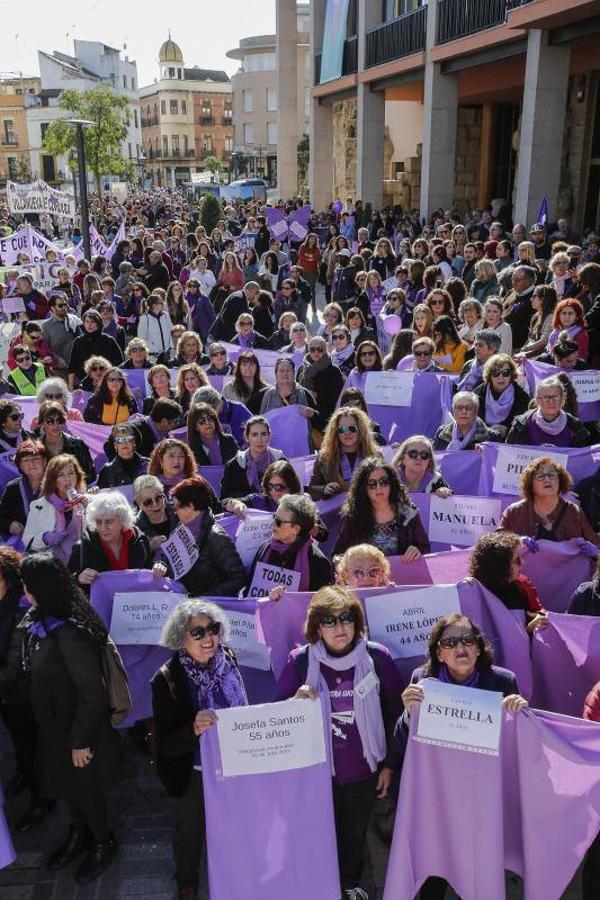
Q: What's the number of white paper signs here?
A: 12